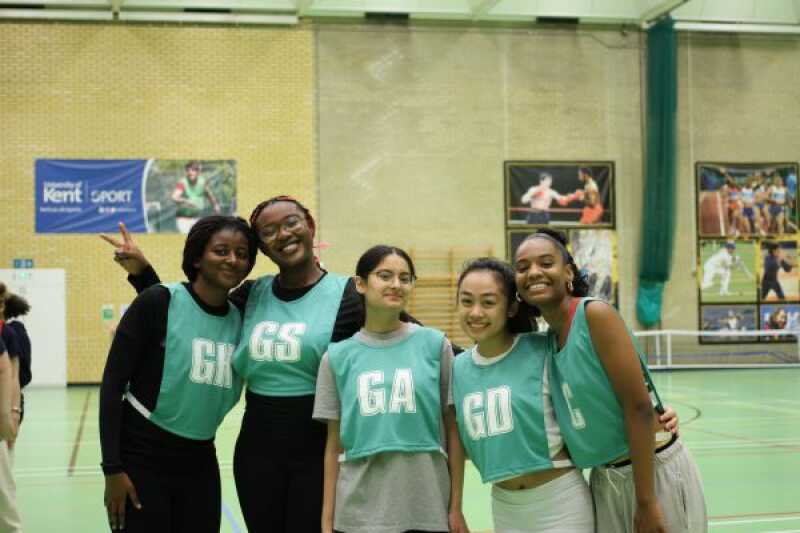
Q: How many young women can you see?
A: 5